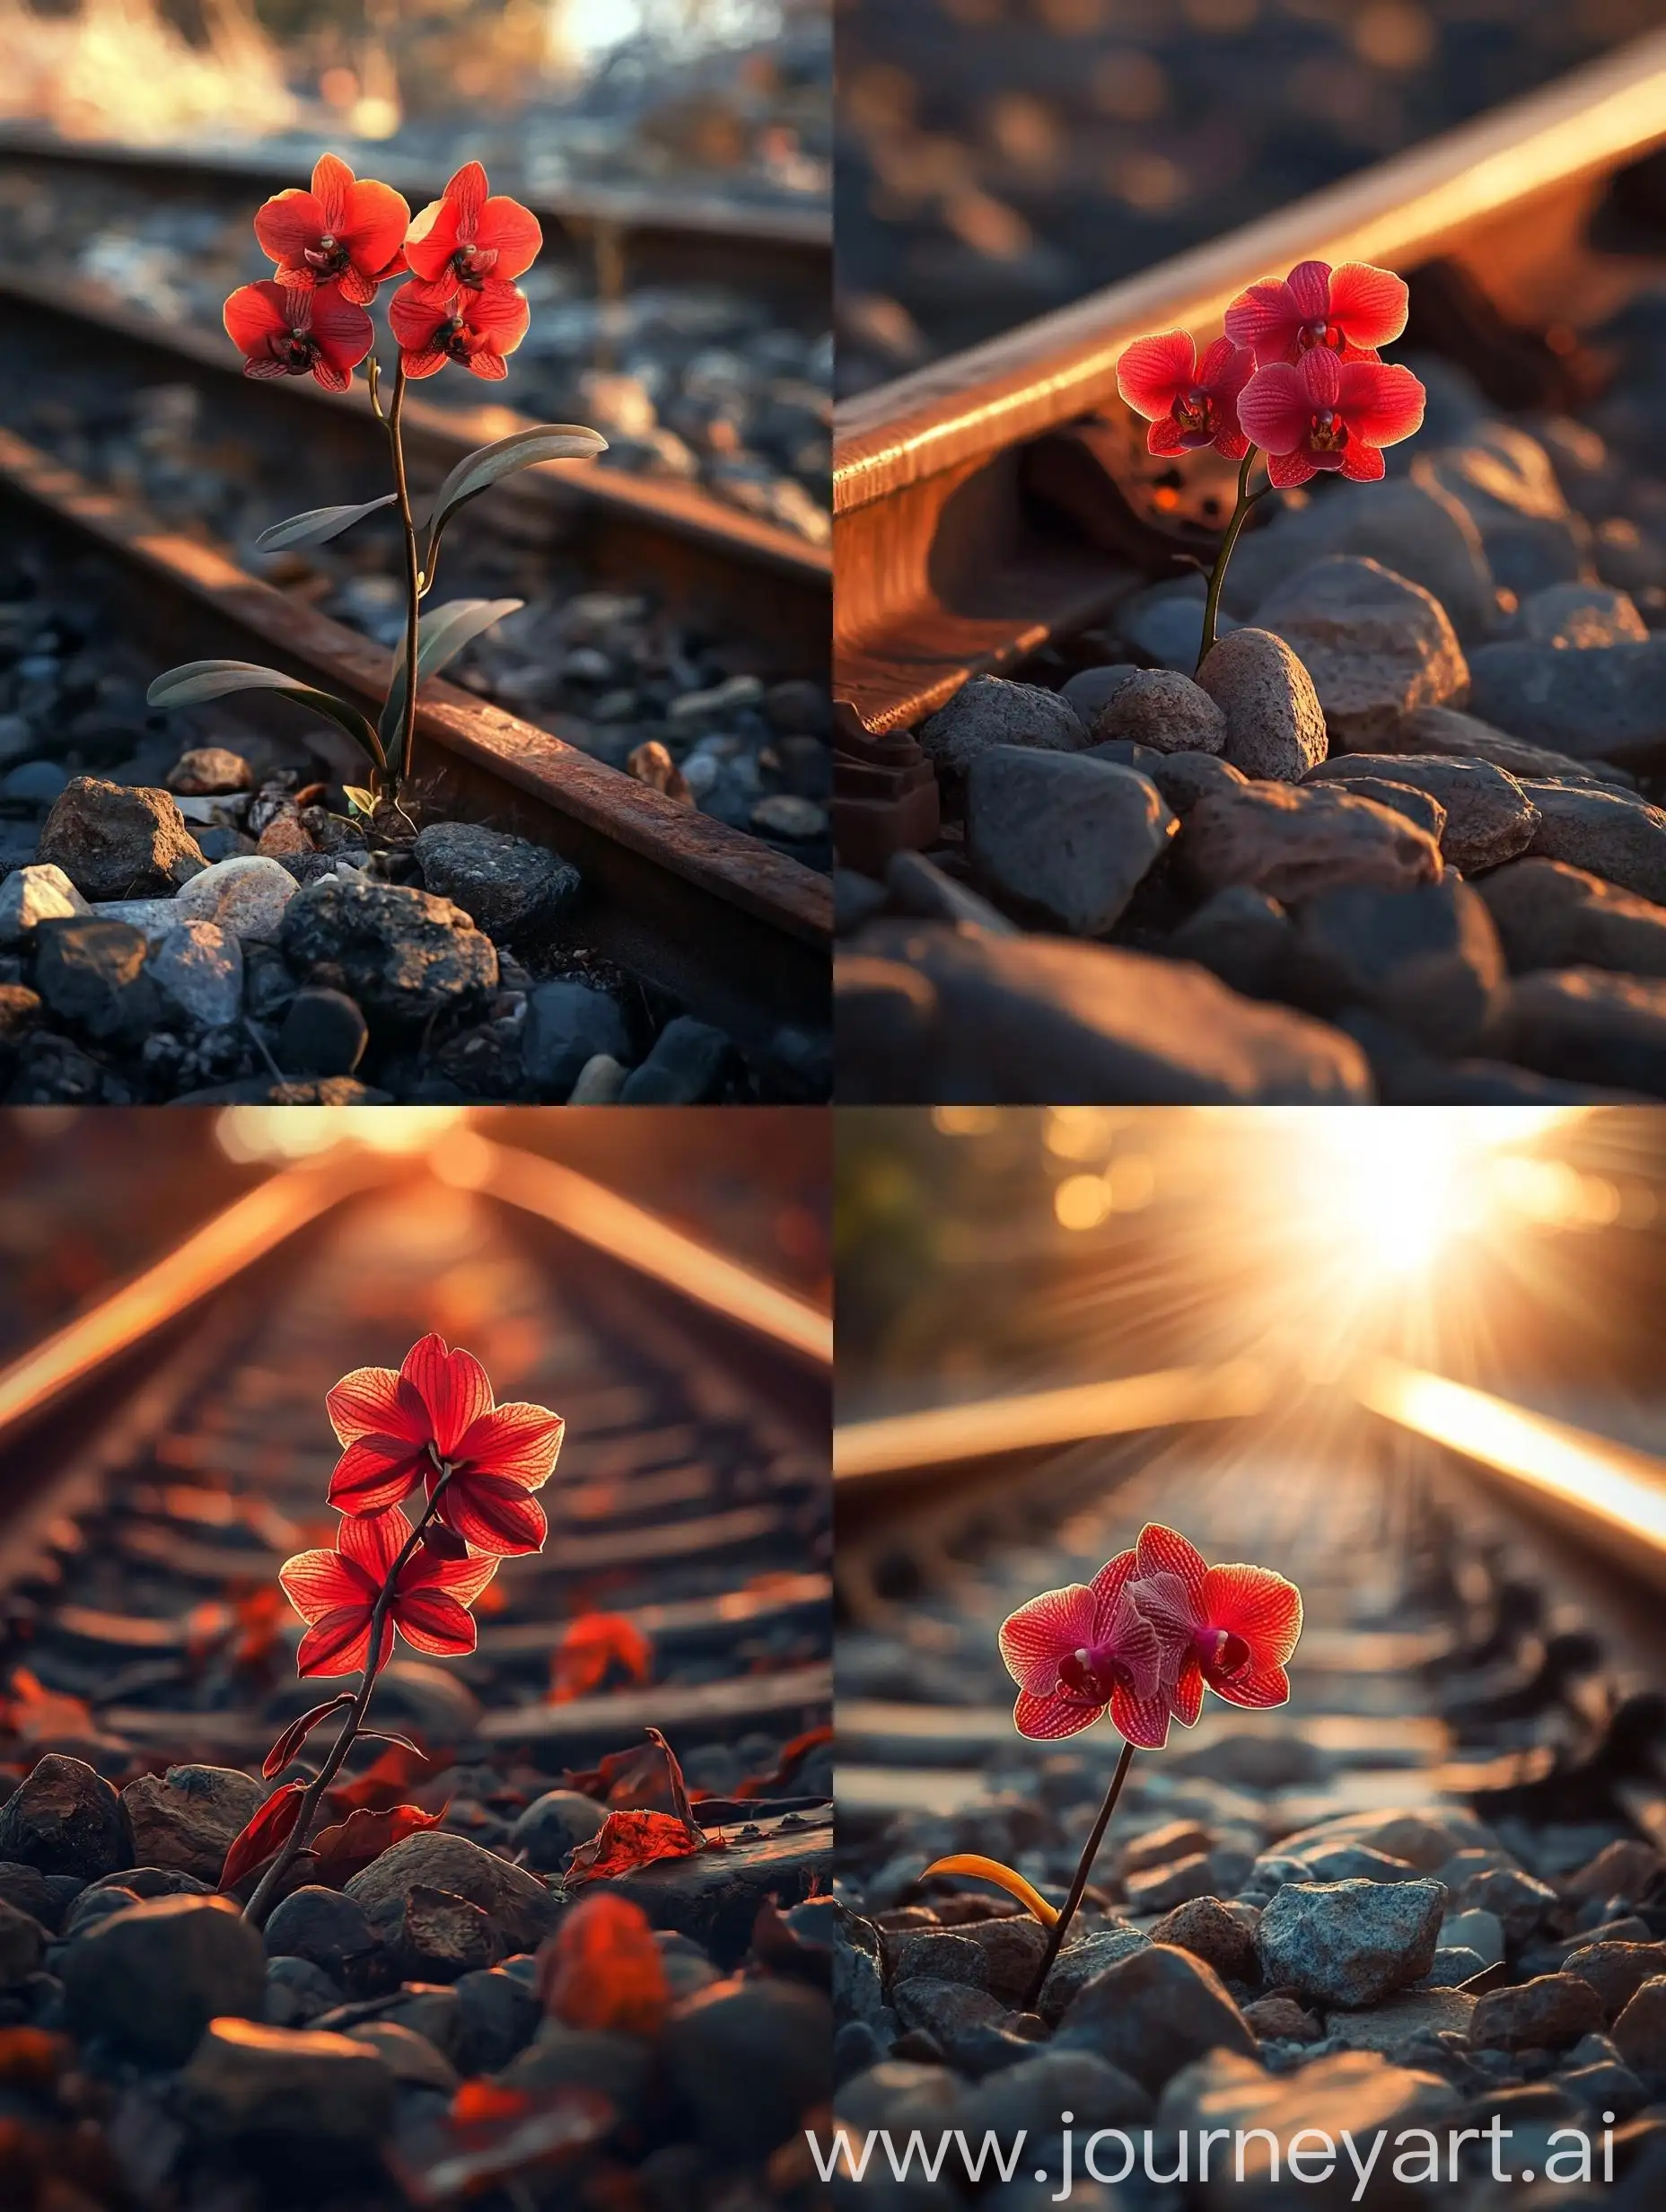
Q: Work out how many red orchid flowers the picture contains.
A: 11